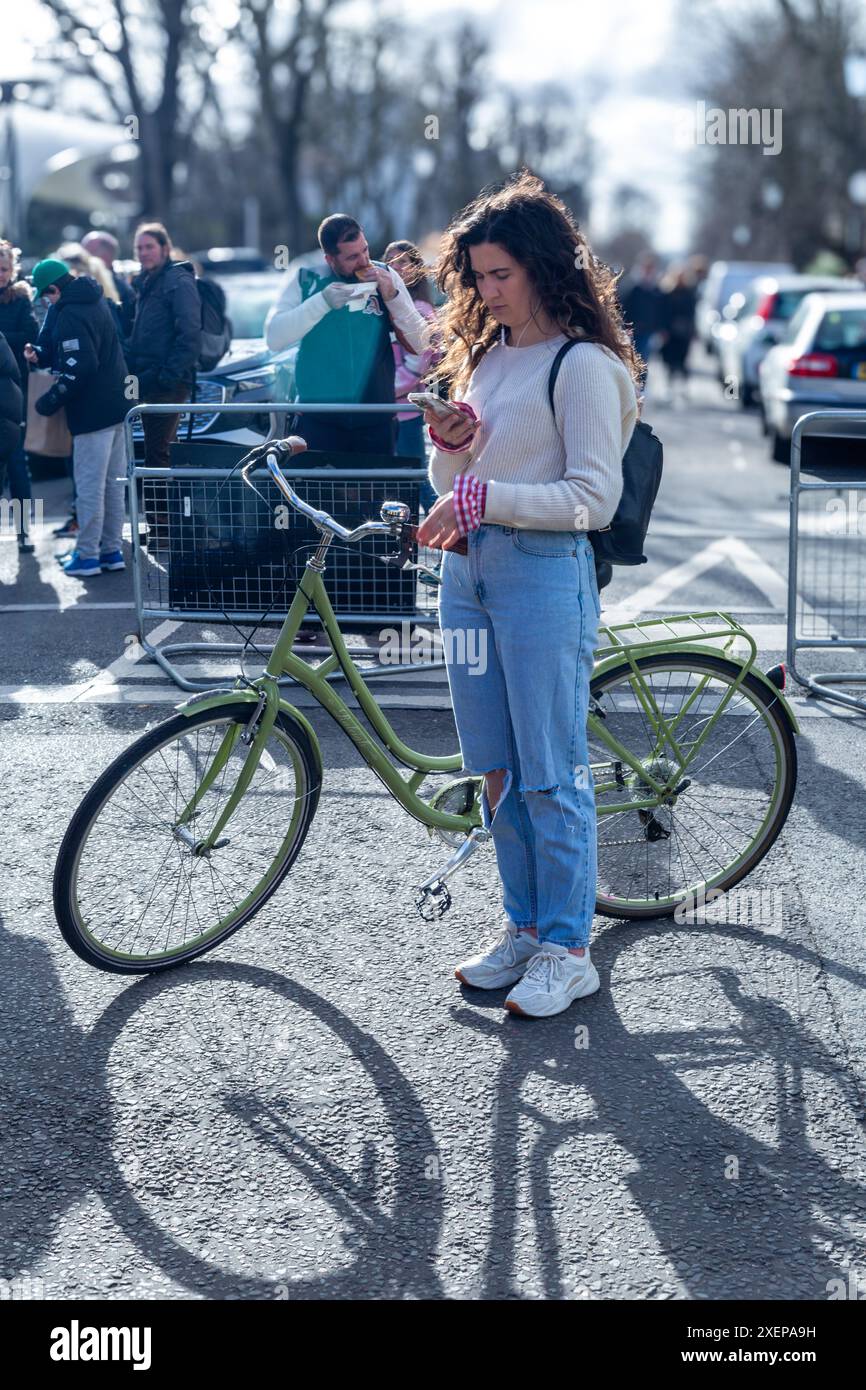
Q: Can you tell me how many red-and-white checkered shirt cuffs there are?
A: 2